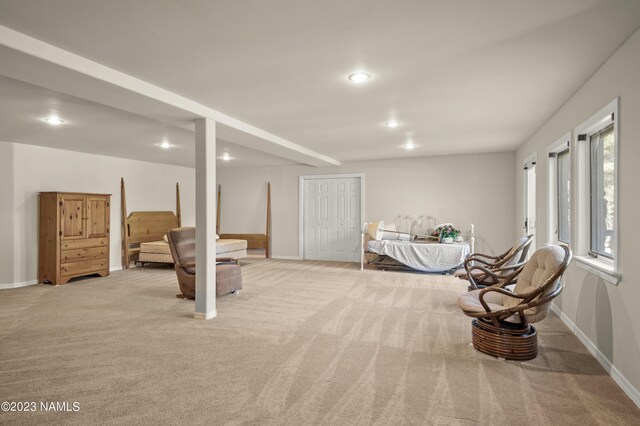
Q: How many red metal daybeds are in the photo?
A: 0